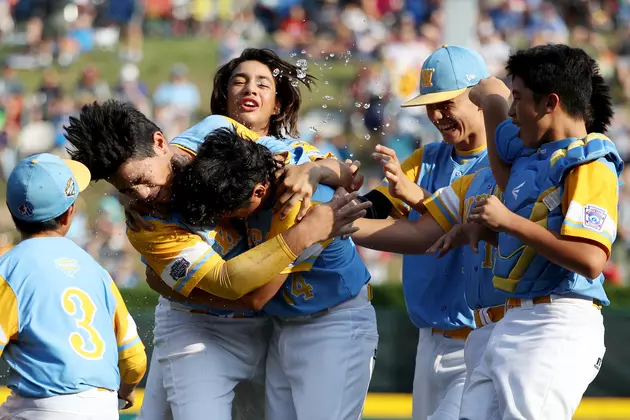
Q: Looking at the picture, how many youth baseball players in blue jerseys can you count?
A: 7